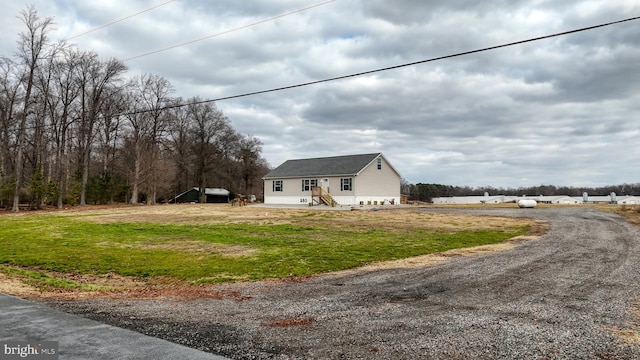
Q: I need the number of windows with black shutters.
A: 3